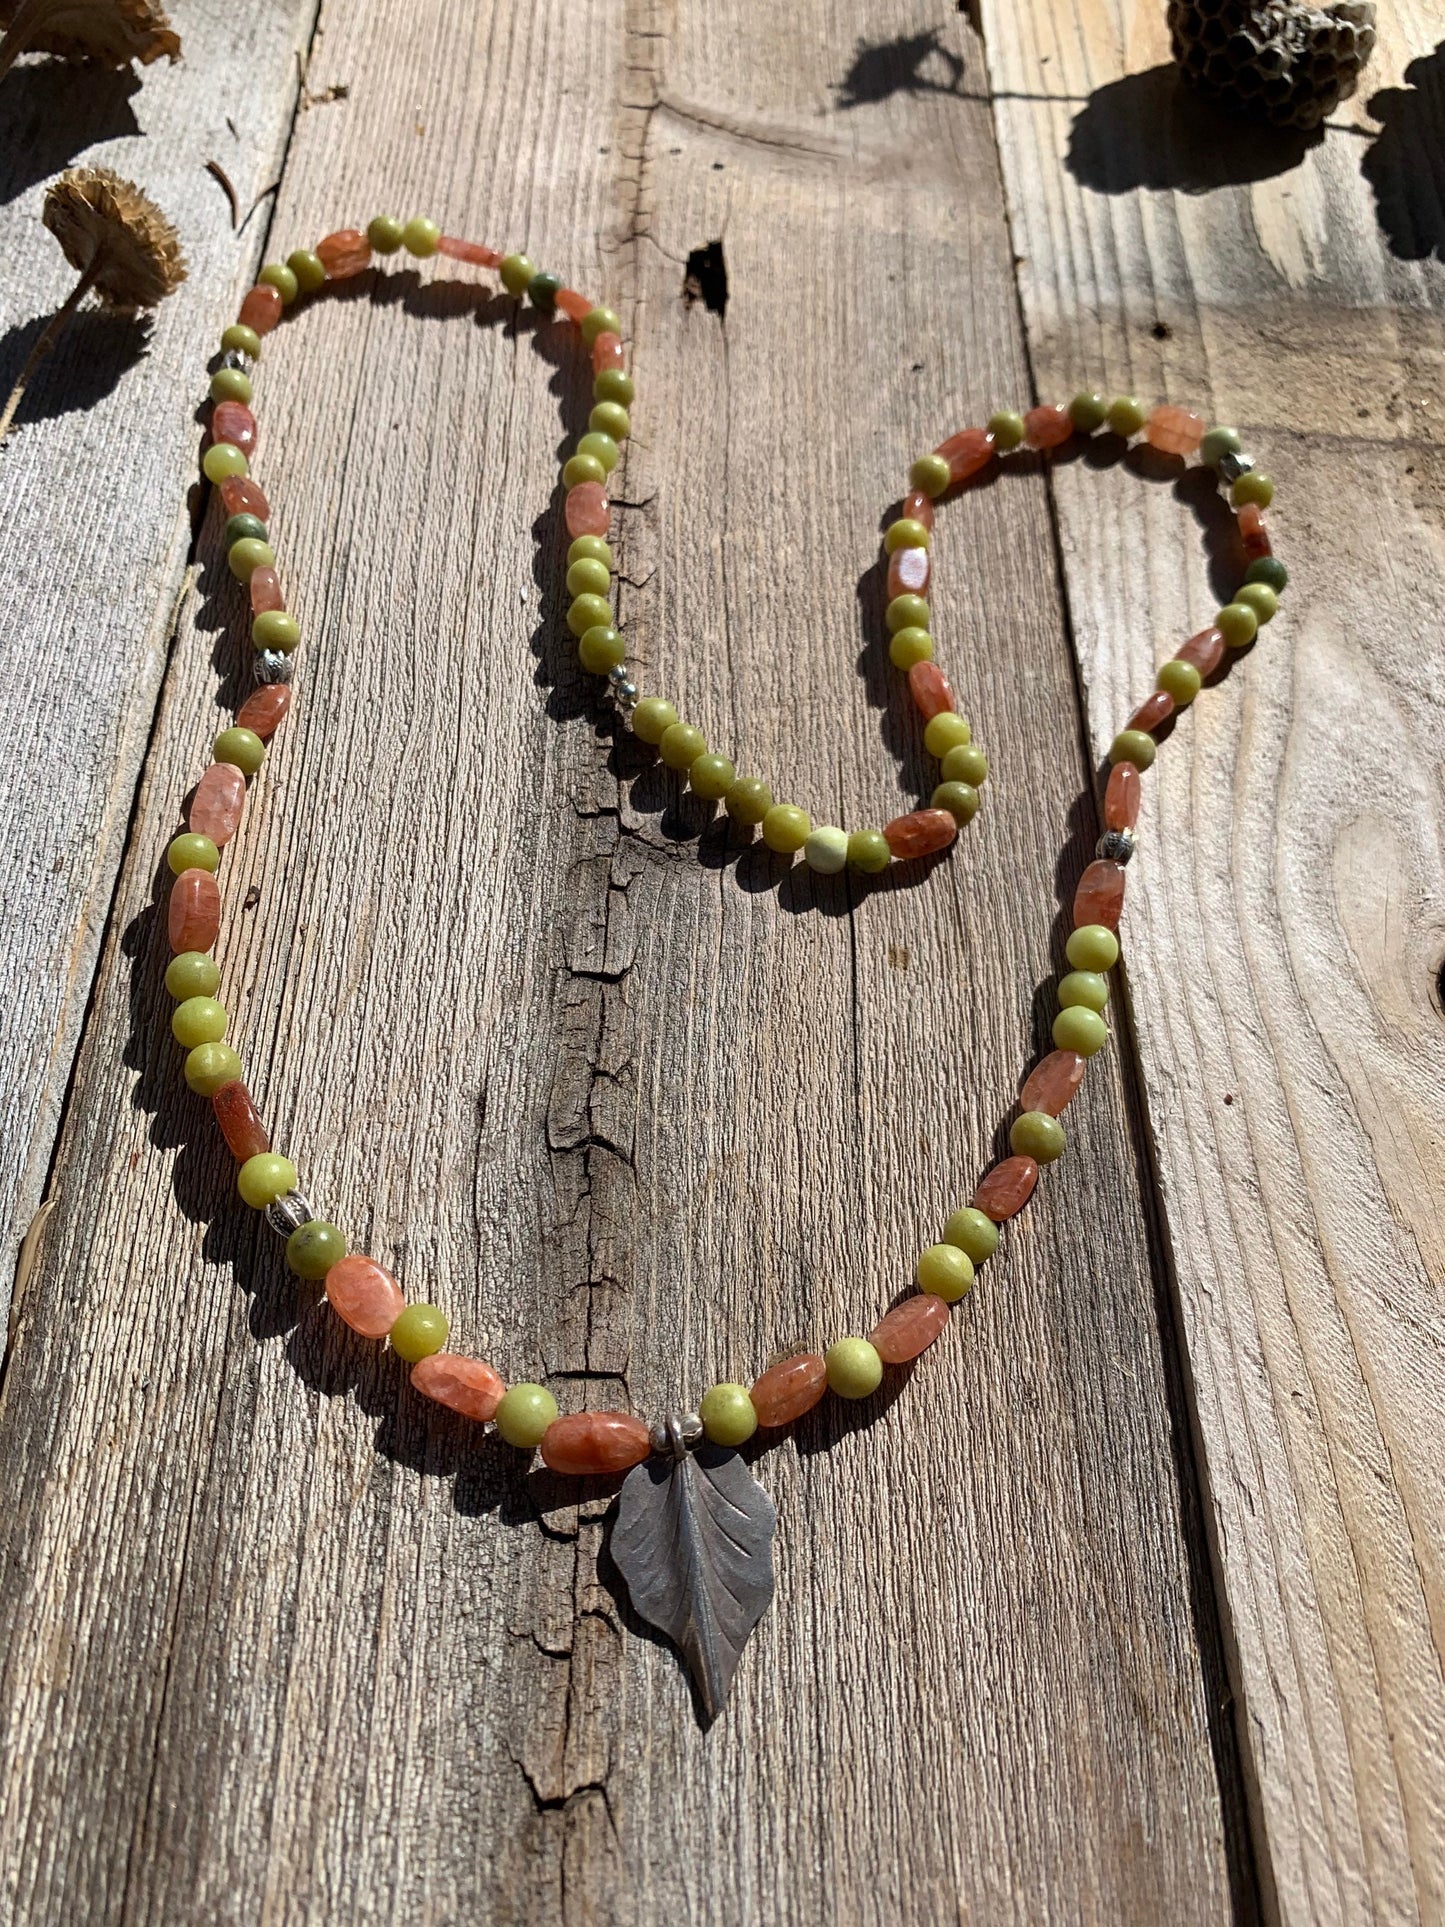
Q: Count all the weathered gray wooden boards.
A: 3